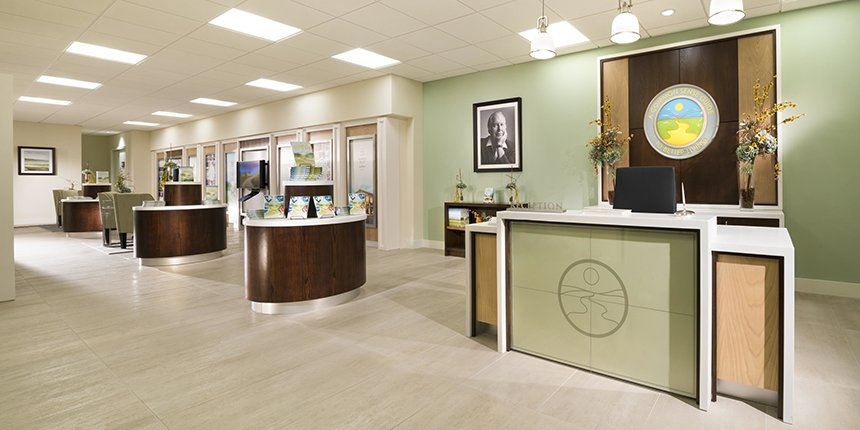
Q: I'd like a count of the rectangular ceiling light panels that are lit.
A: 10